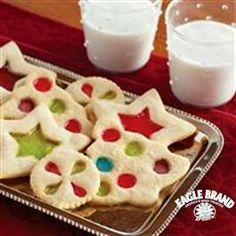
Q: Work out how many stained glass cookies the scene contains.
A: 7